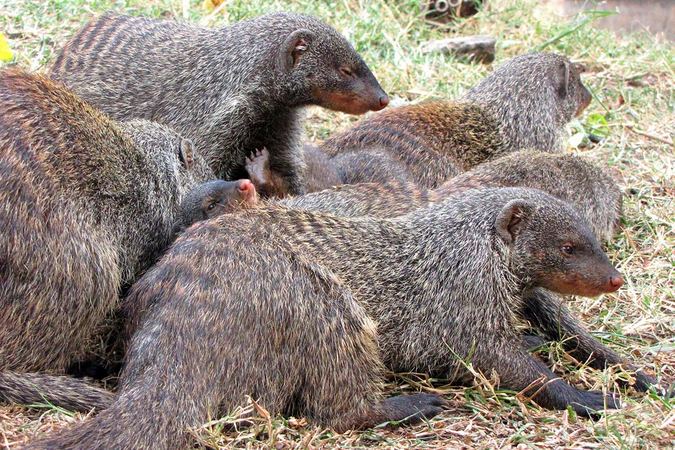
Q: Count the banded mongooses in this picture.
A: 6